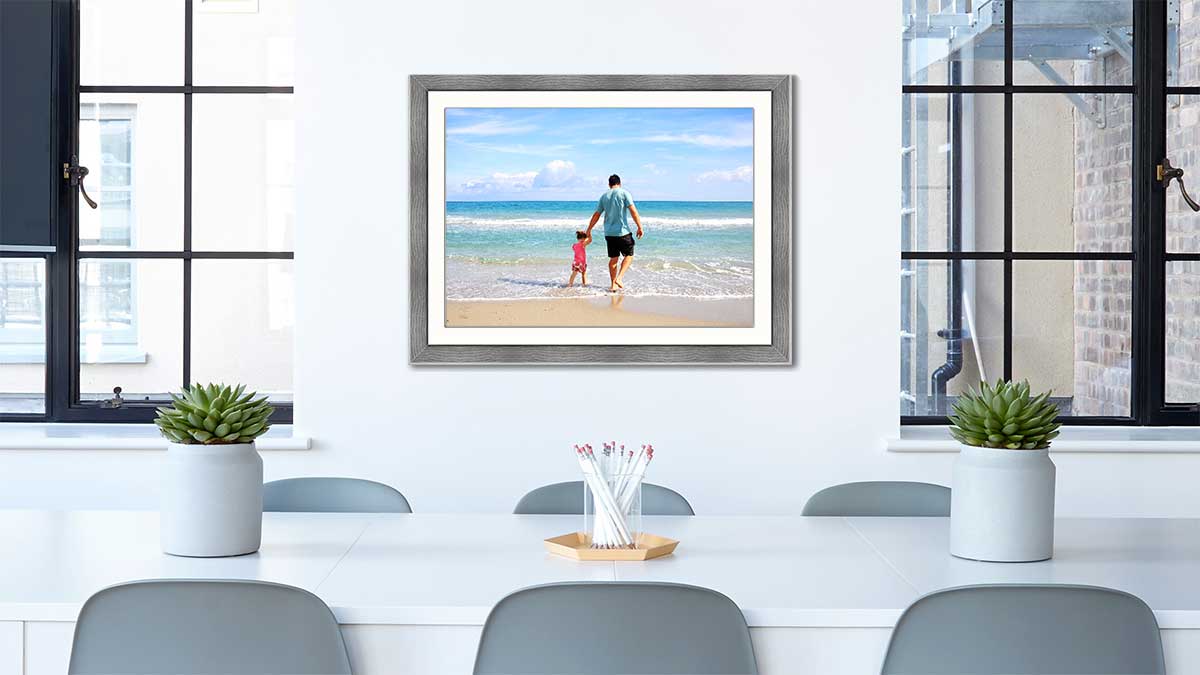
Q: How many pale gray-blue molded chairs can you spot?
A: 6